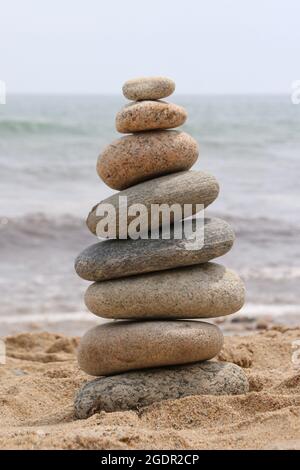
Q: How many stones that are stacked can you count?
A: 8